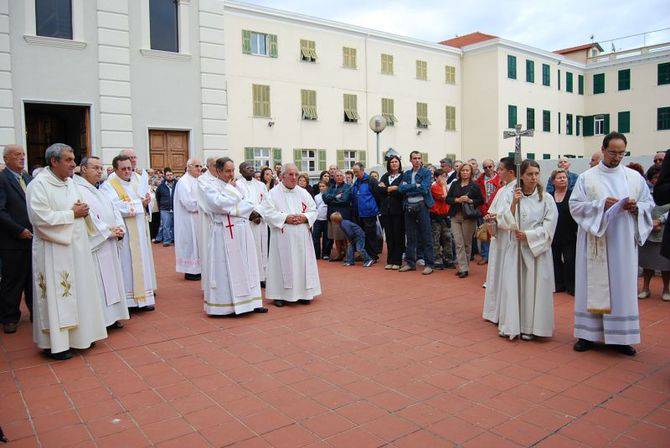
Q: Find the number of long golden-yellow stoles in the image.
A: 1